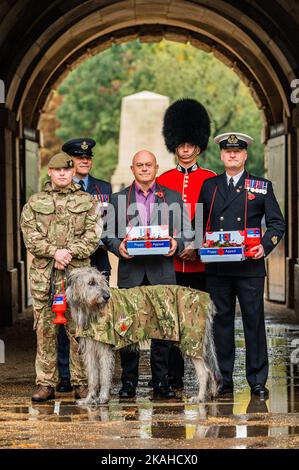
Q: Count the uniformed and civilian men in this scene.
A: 5